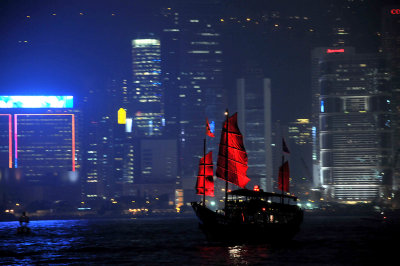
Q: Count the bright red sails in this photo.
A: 3